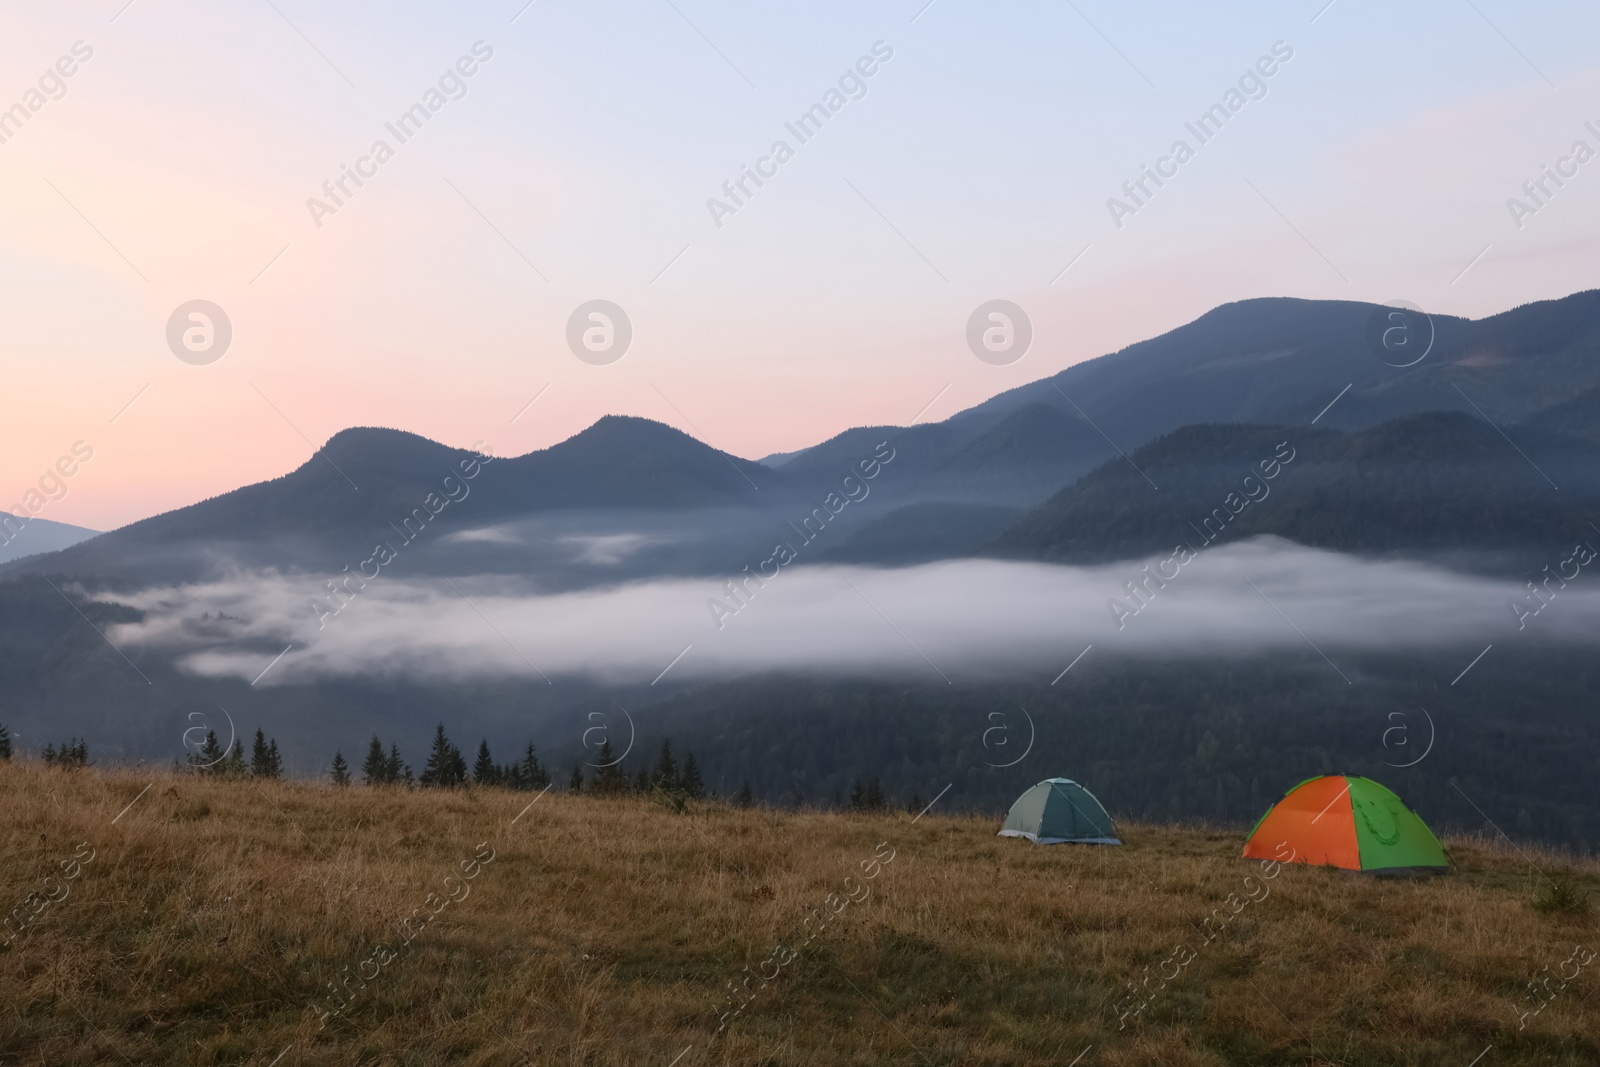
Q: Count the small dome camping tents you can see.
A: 2